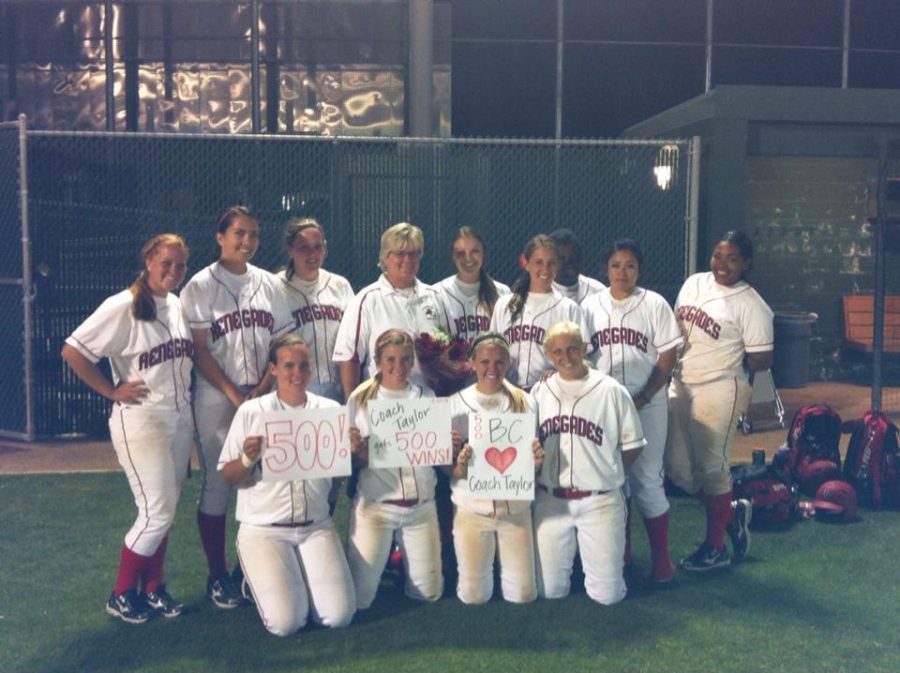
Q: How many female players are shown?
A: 12